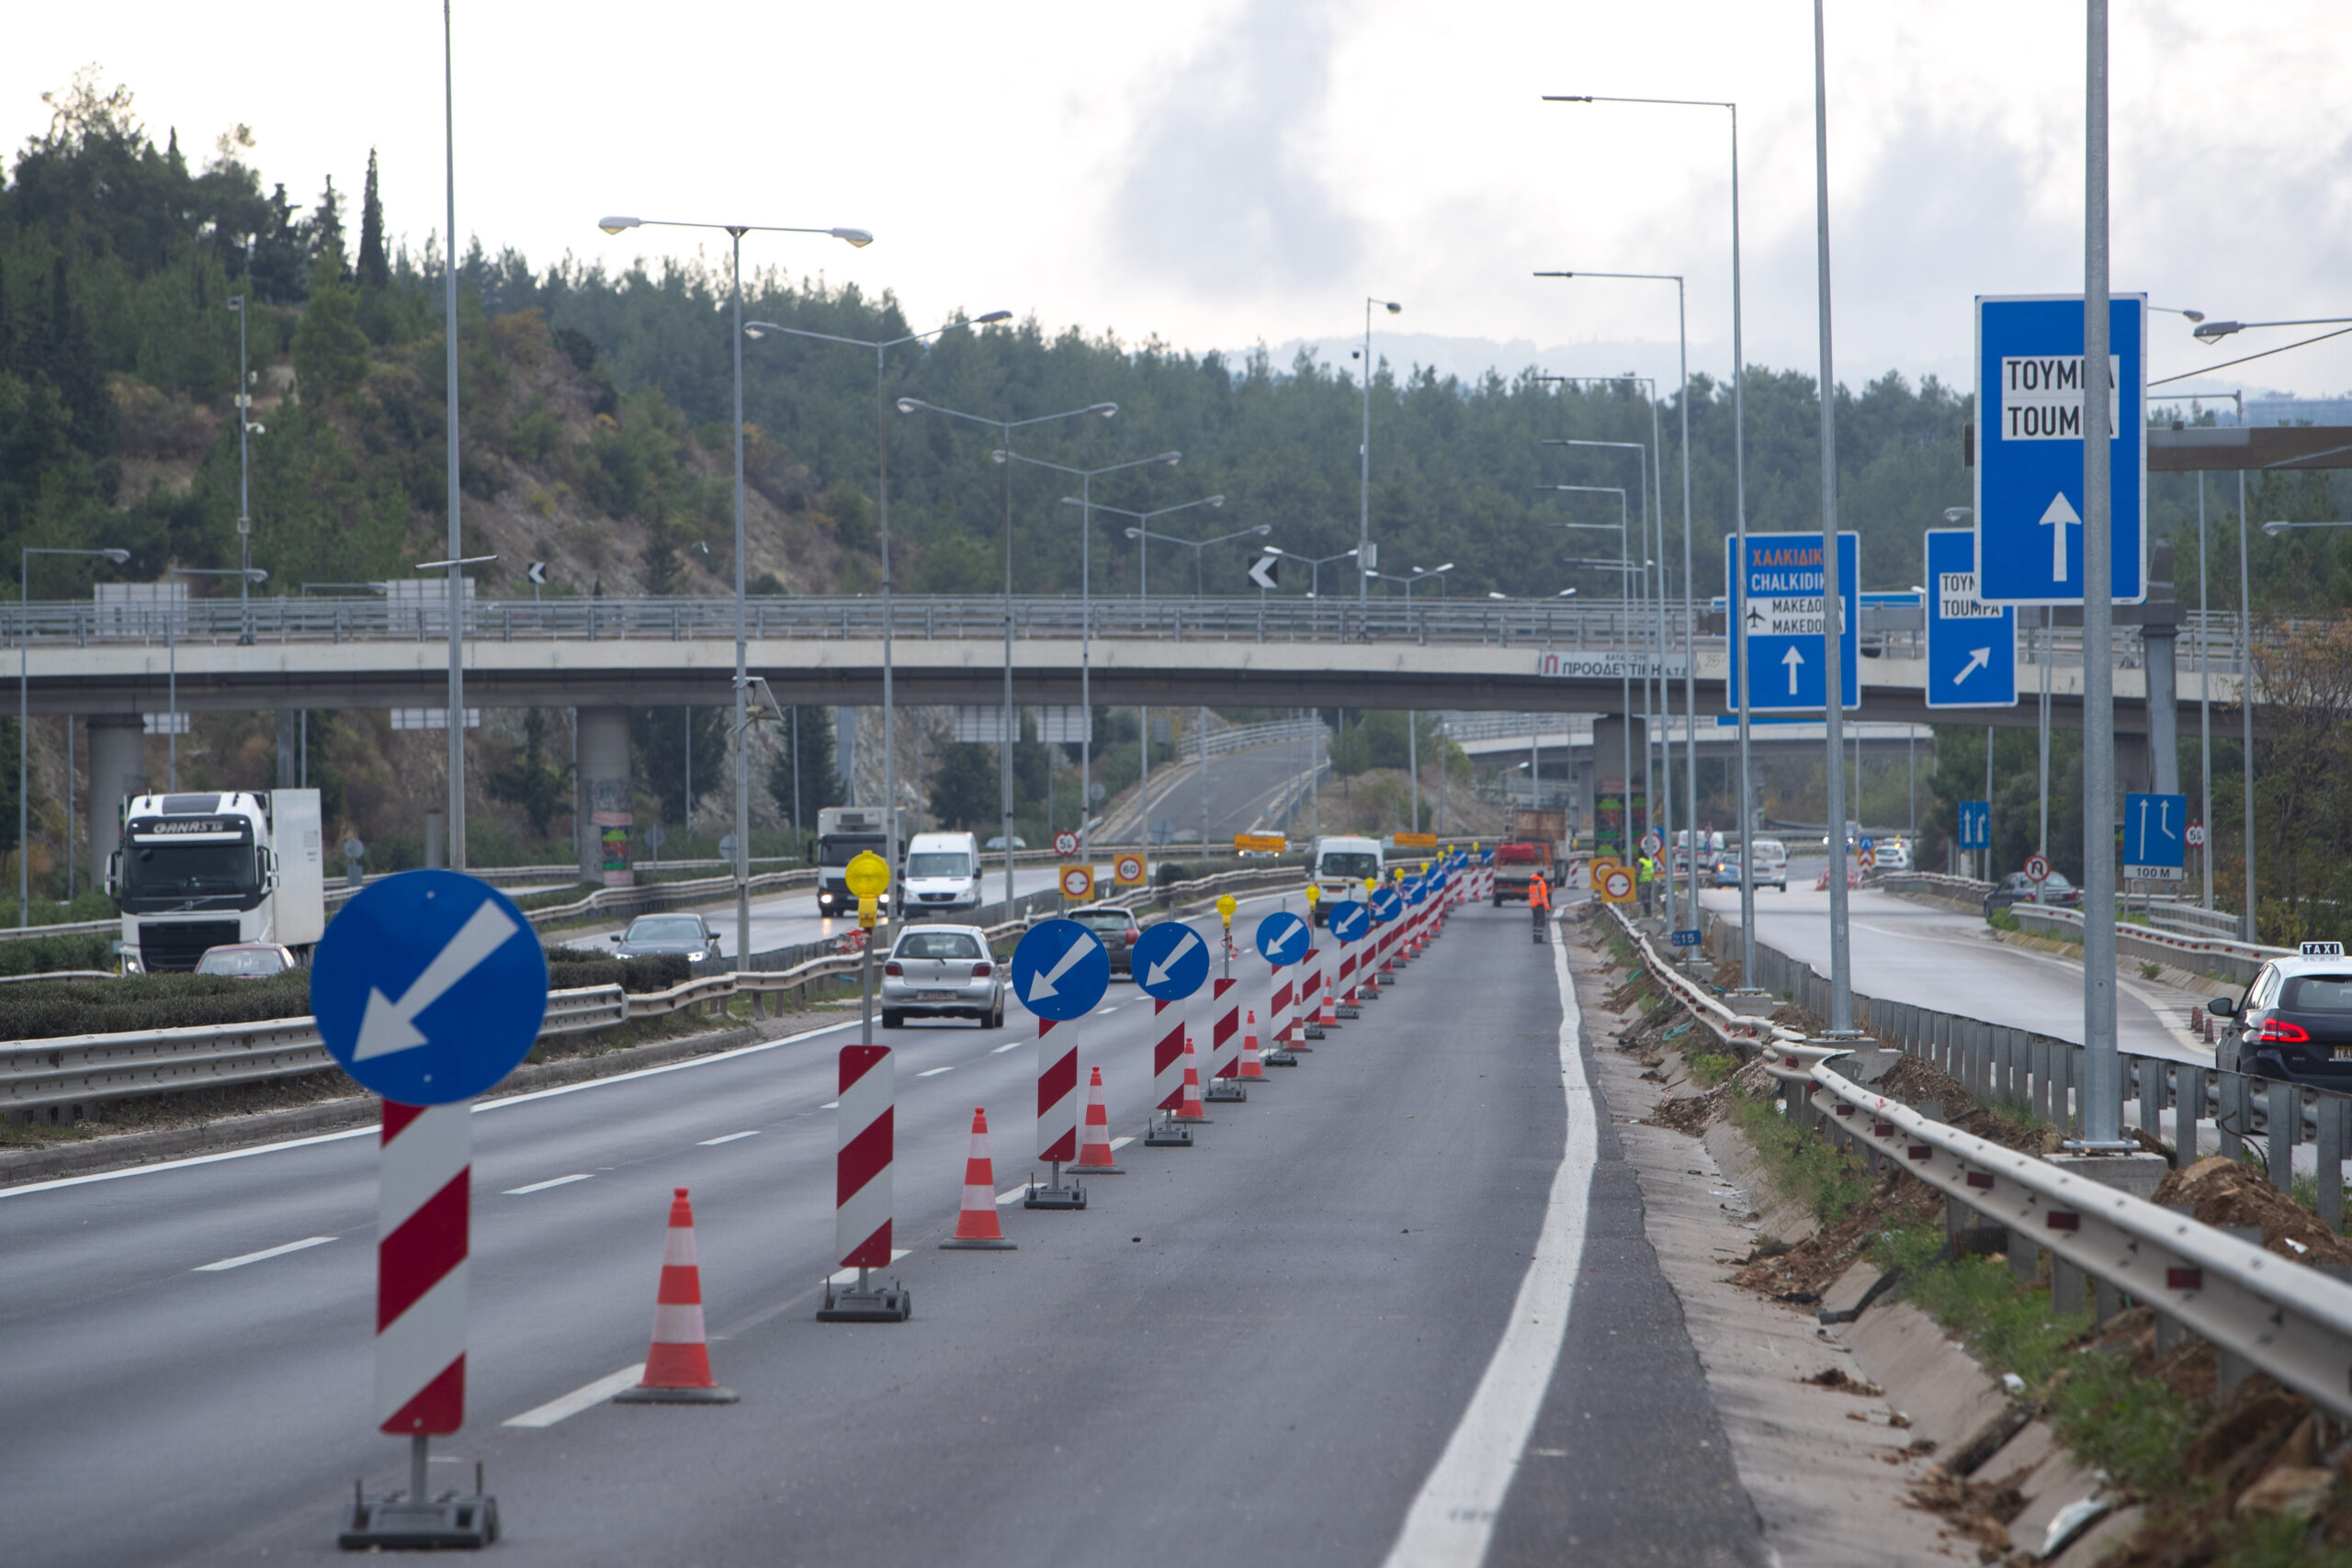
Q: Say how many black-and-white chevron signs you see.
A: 2